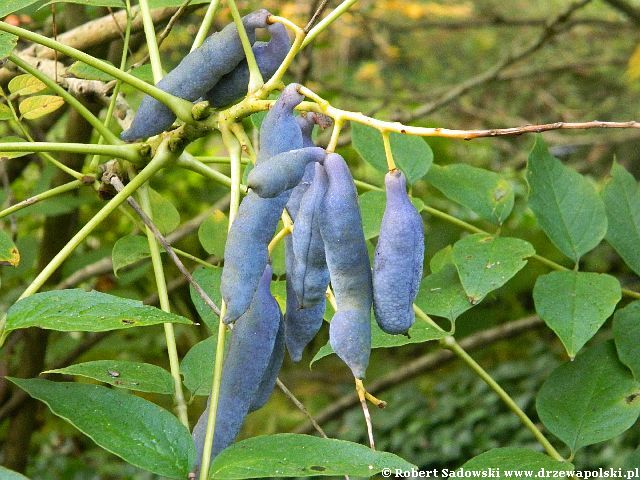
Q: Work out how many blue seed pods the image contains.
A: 10